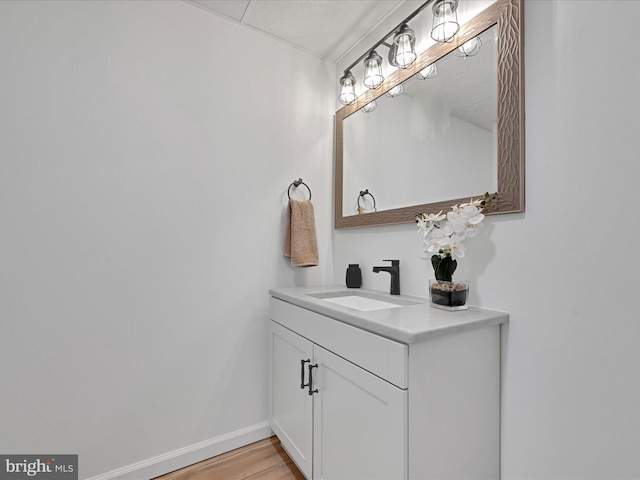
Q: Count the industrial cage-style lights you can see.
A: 4